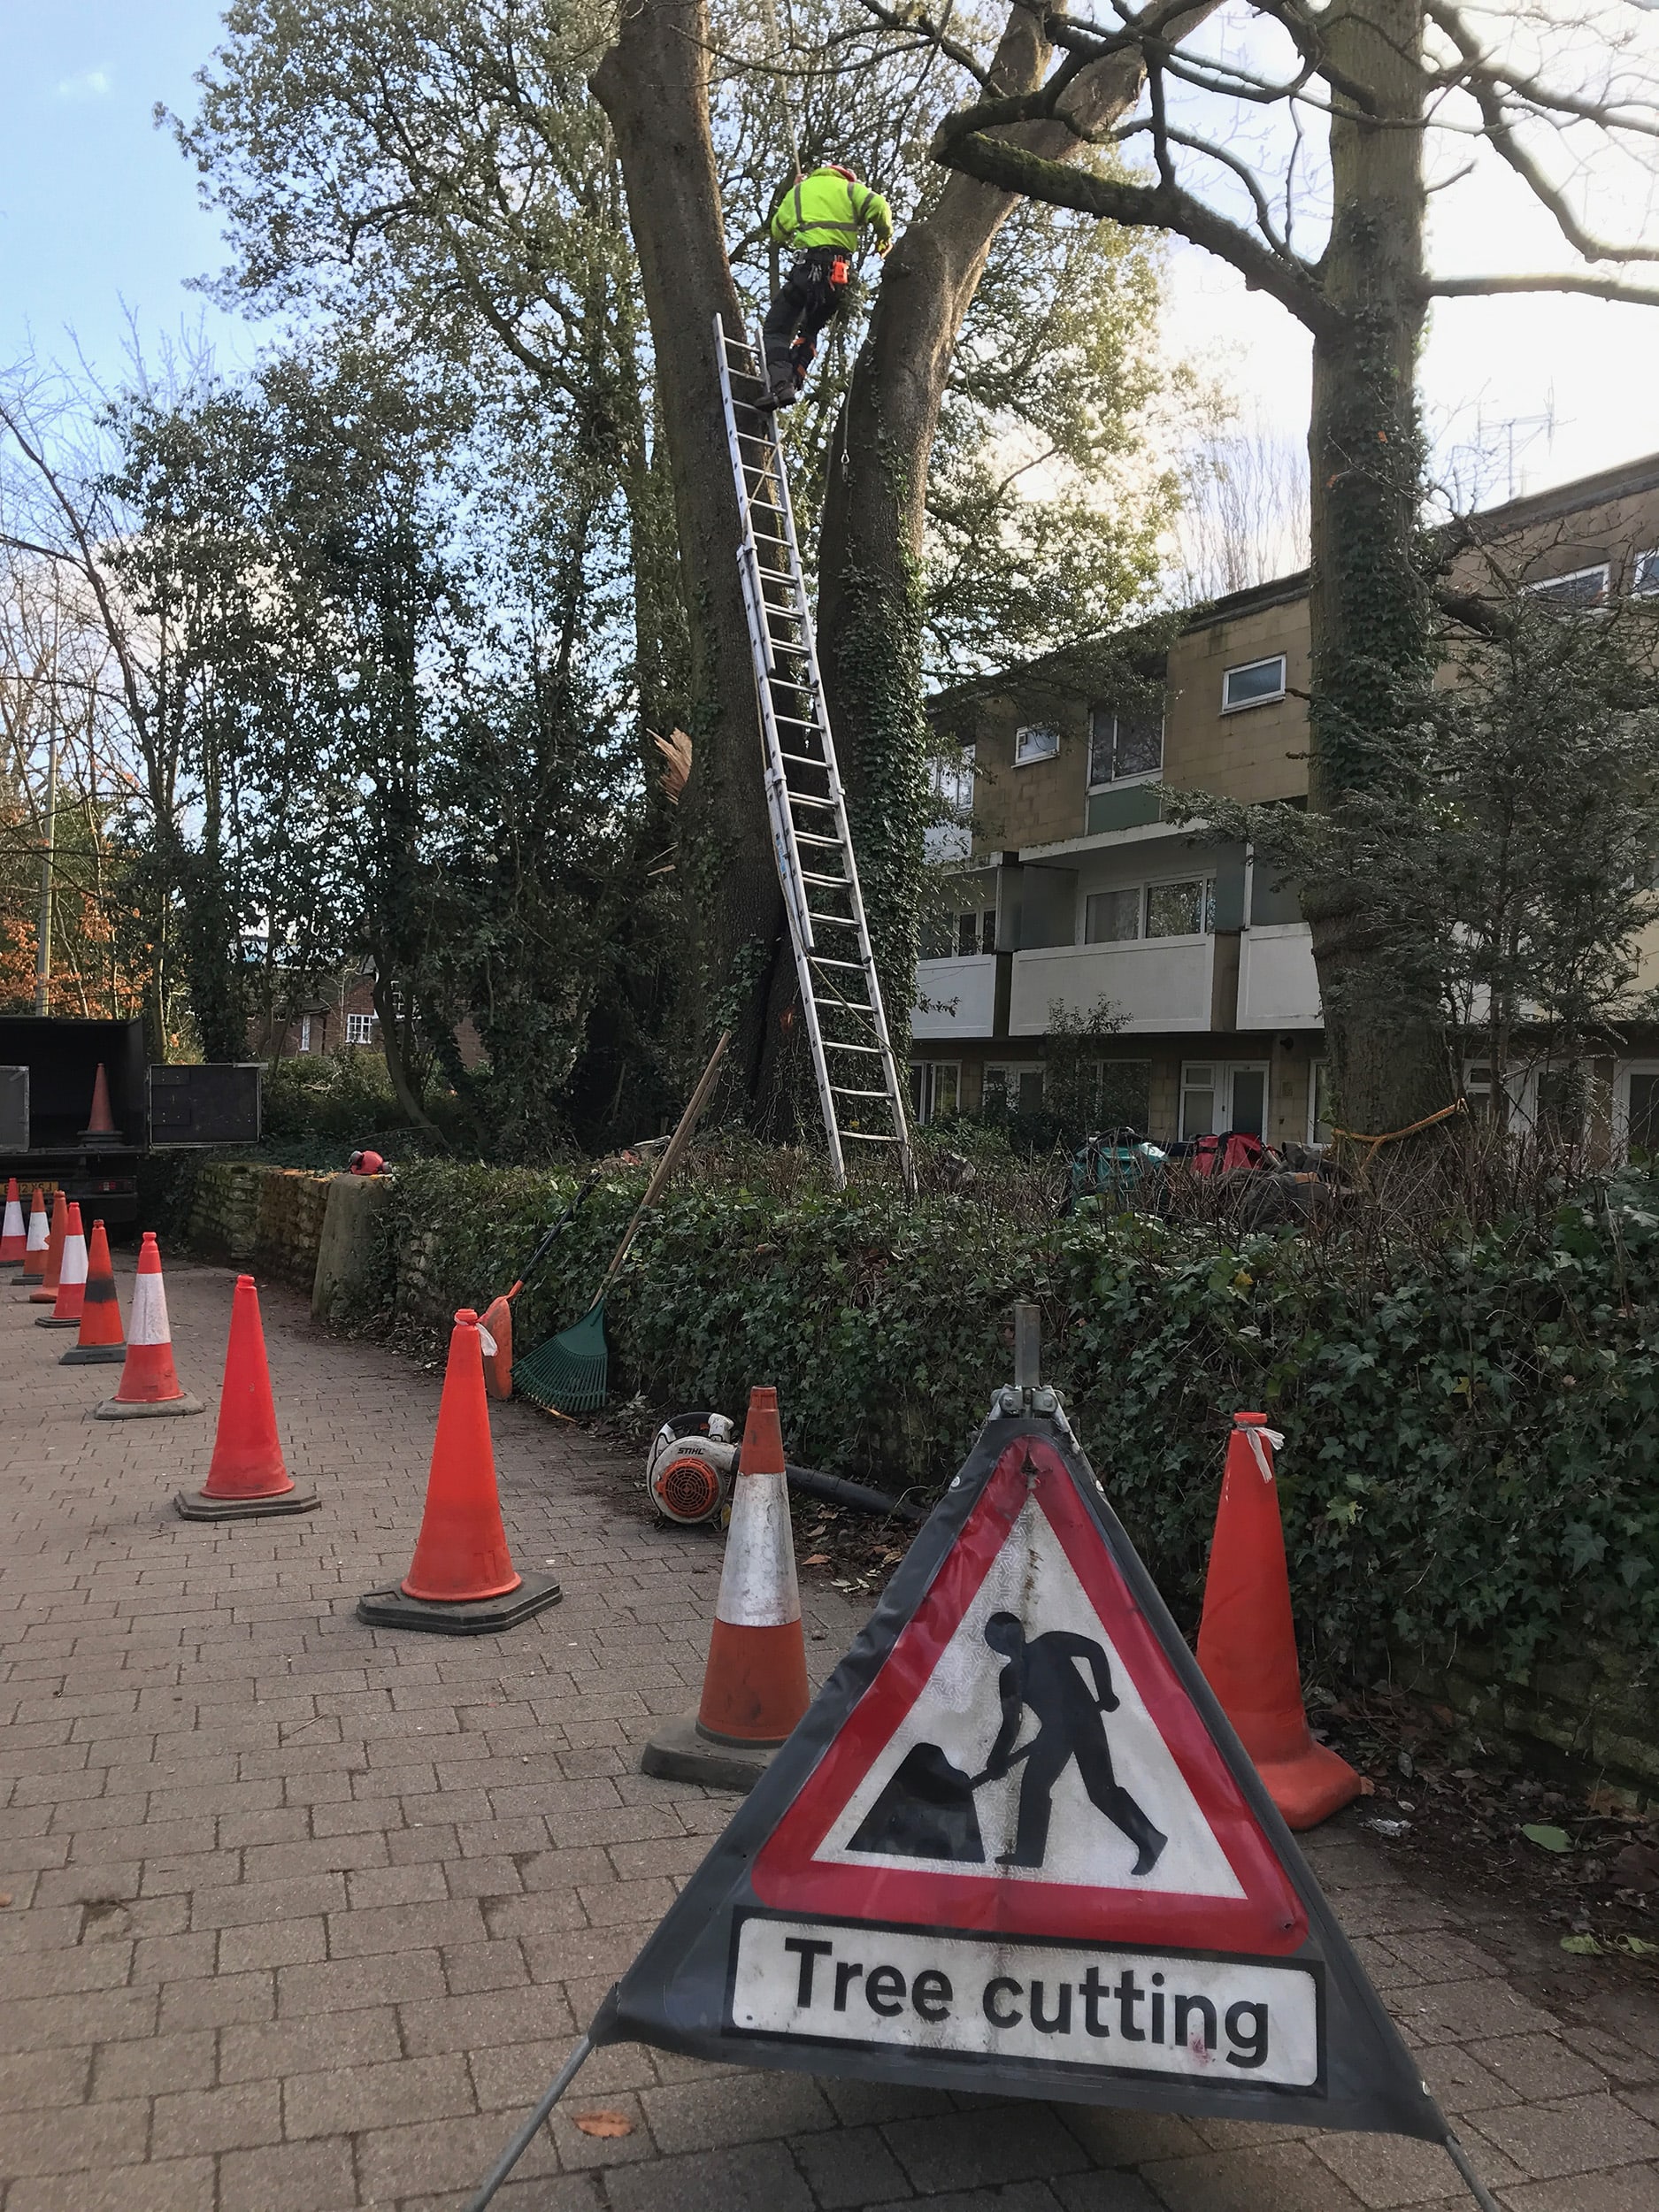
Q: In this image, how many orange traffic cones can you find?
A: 11